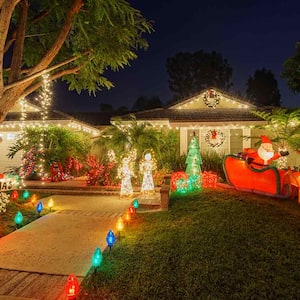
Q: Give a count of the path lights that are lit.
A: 13